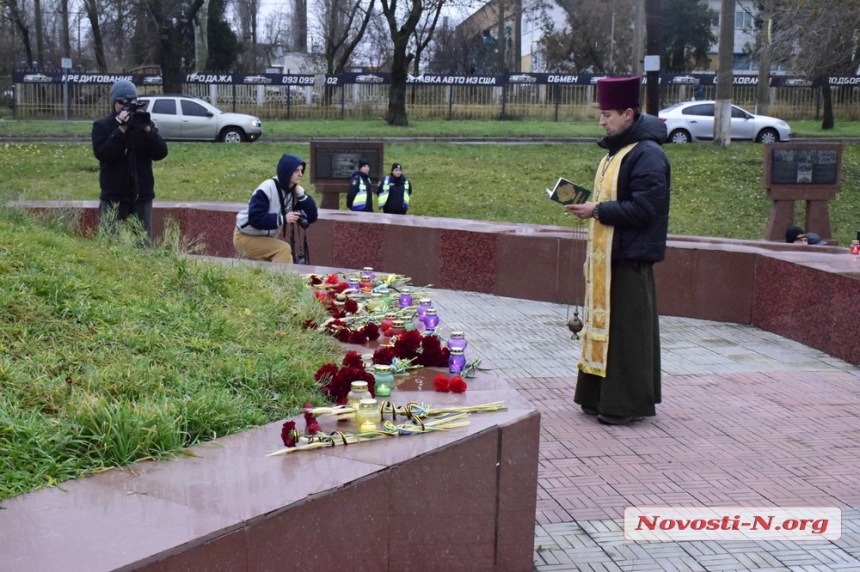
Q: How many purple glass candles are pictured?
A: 7